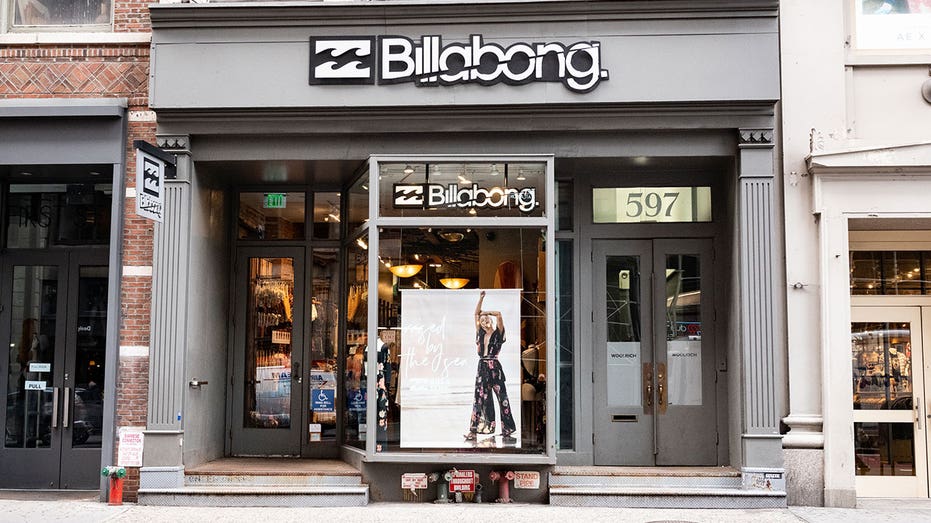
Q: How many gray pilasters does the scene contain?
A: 2